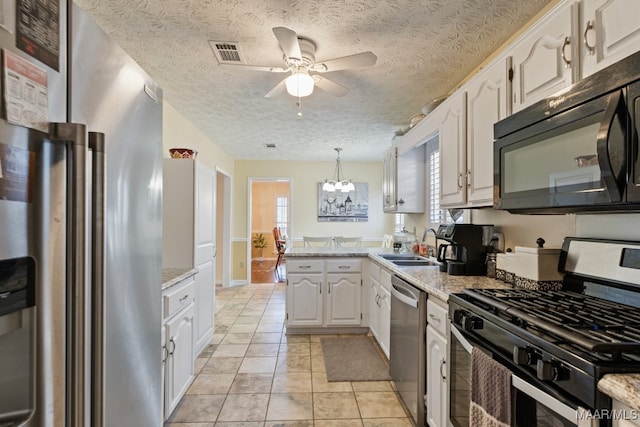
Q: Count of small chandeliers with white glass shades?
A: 1